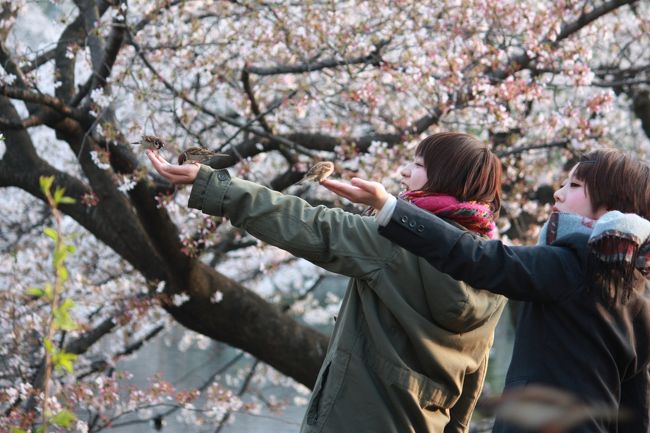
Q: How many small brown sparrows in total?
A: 3